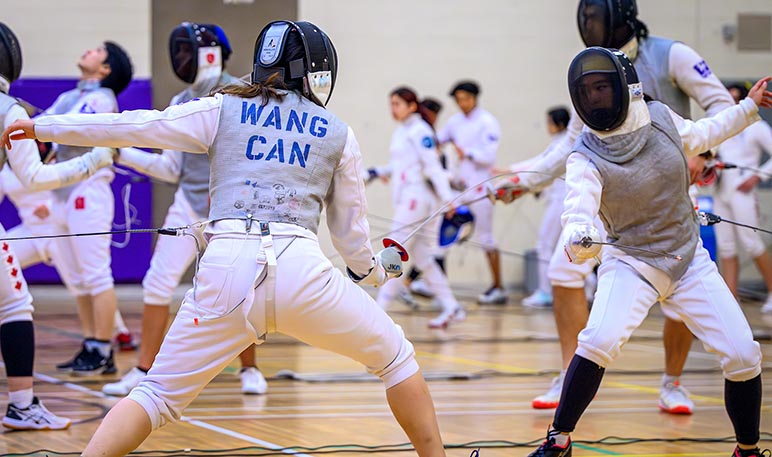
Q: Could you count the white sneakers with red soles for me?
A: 2